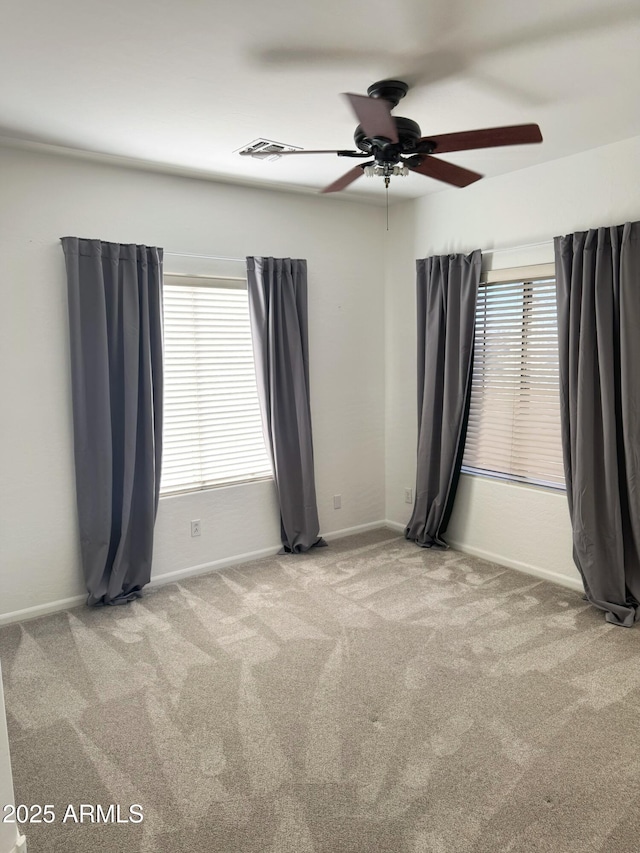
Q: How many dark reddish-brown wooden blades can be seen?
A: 5